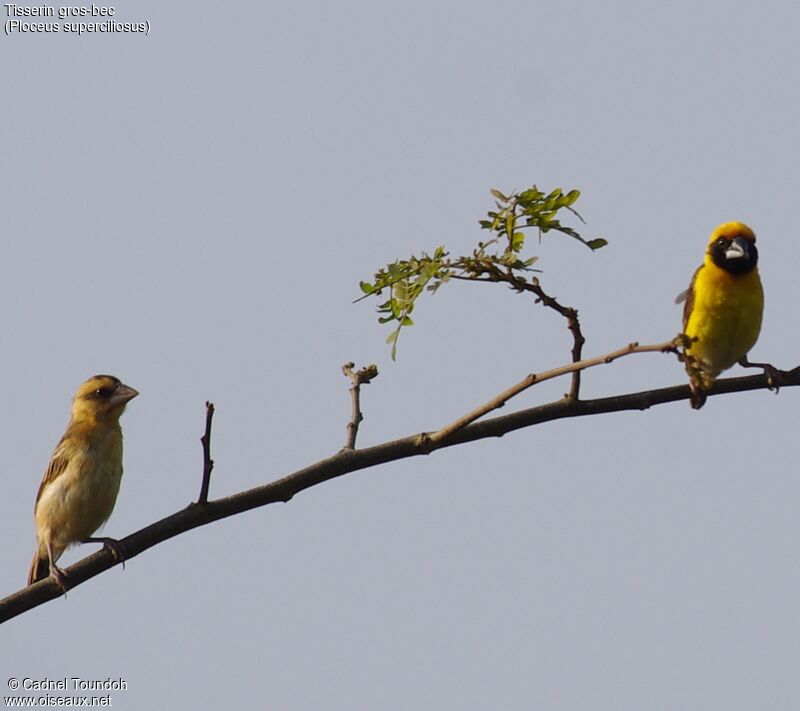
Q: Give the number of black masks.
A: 1